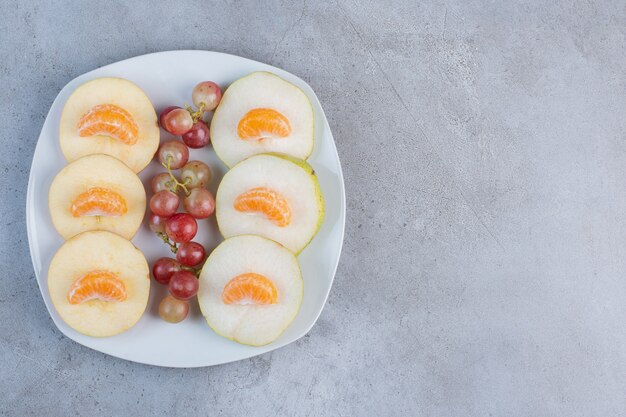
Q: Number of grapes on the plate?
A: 15